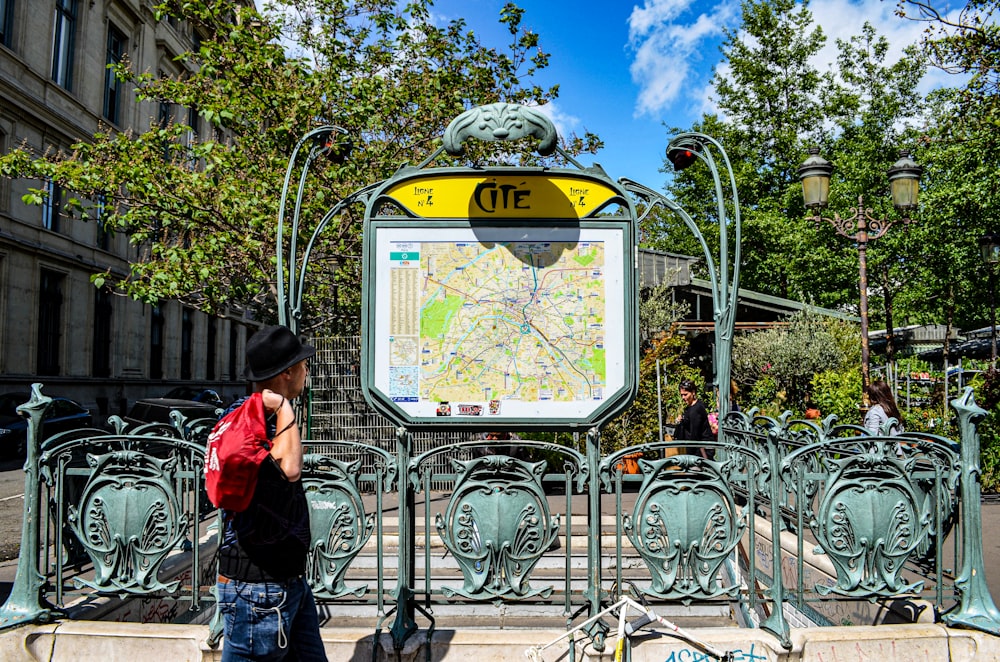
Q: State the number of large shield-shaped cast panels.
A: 5